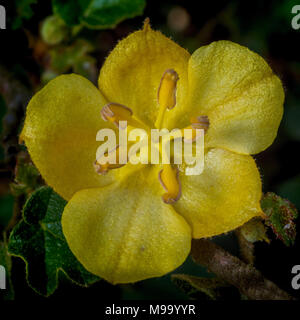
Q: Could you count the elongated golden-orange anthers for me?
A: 5